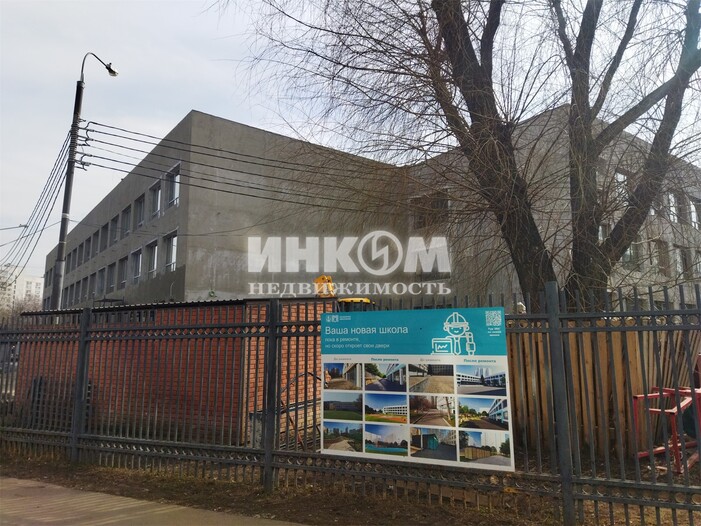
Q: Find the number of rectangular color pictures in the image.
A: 12